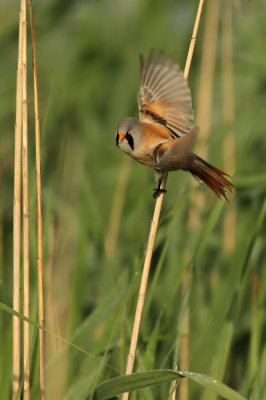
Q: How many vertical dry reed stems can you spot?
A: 4